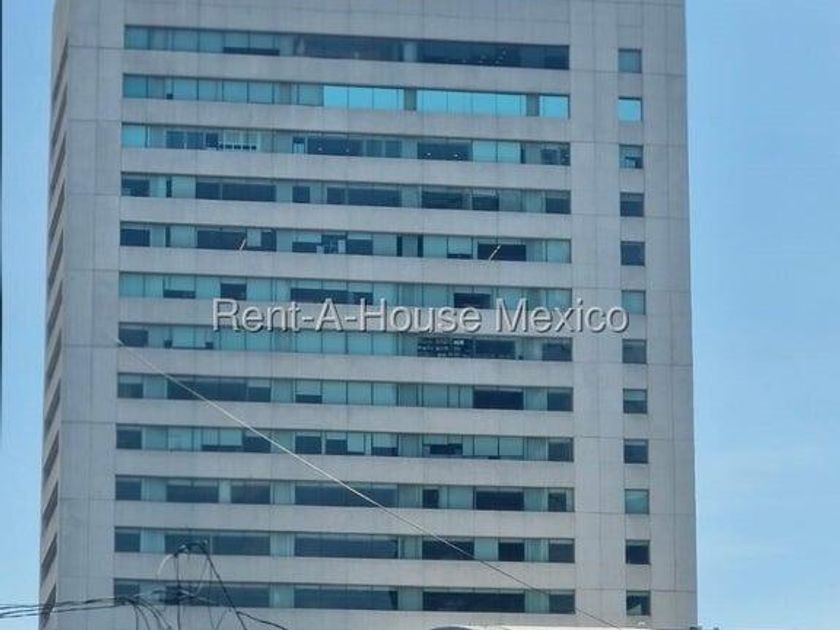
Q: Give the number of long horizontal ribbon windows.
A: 12